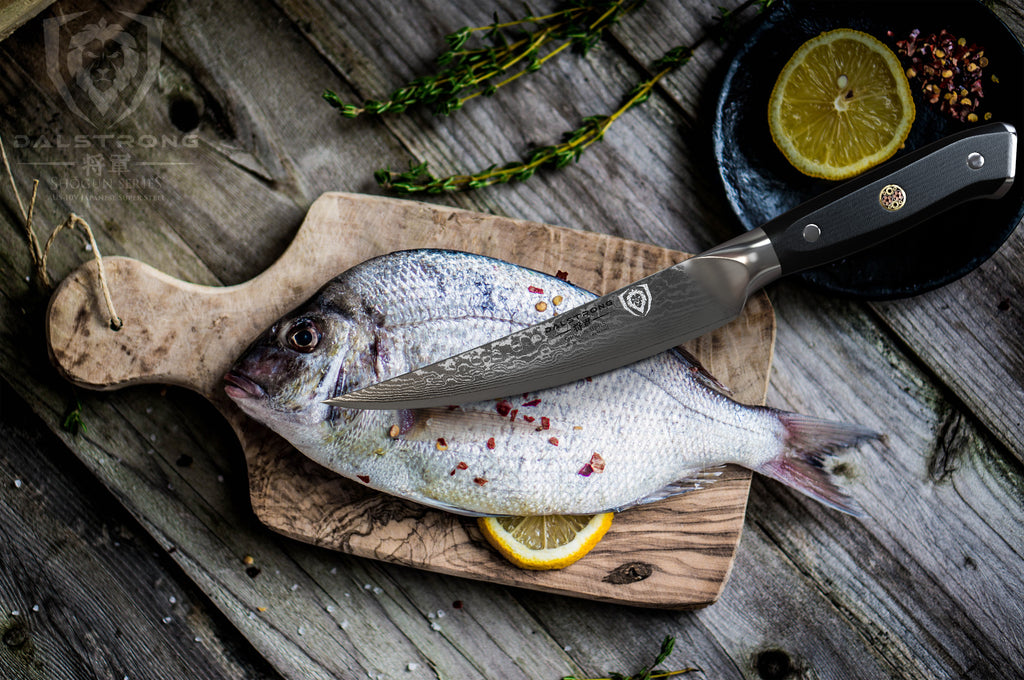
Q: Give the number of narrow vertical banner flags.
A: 0